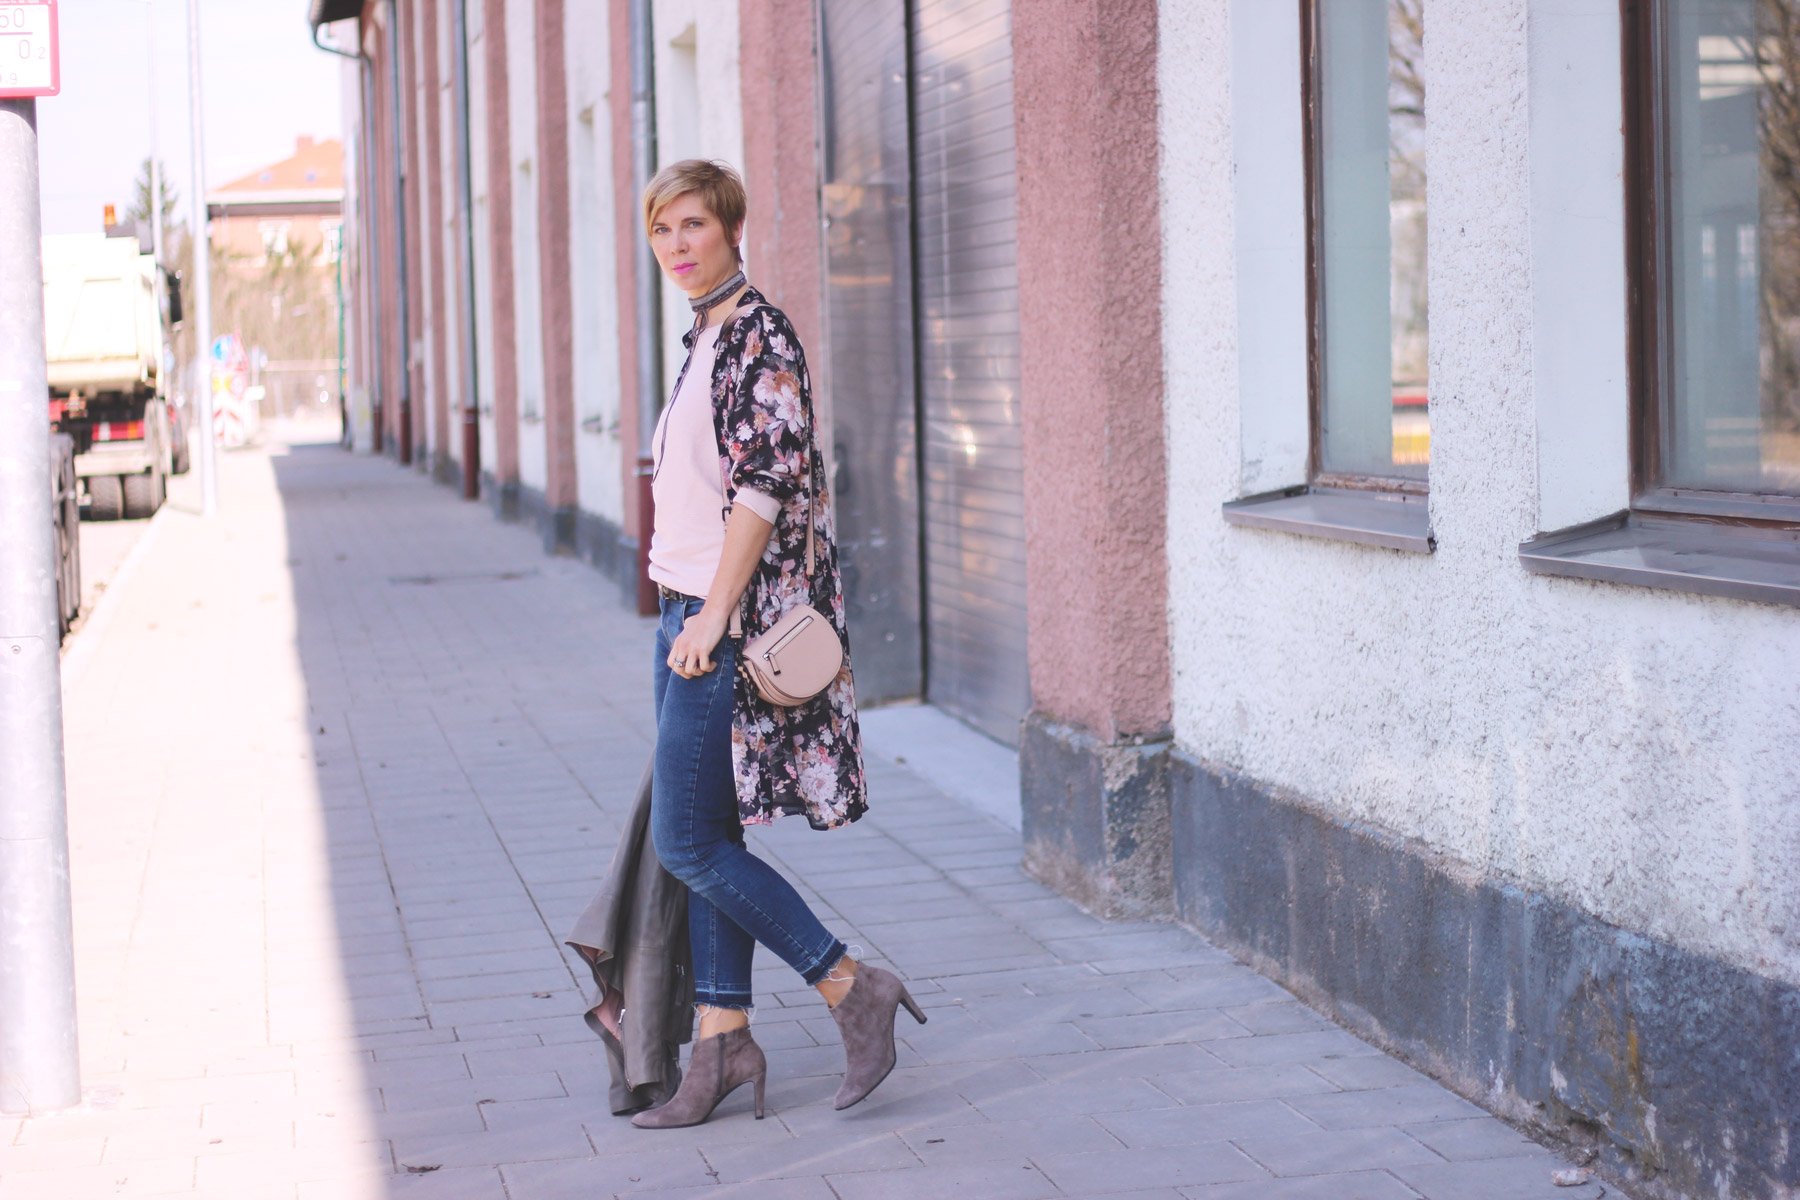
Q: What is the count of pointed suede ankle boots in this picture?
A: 2